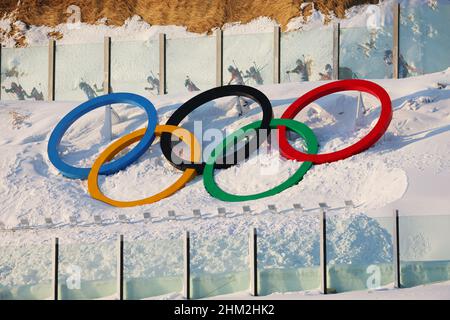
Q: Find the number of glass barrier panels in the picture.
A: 15